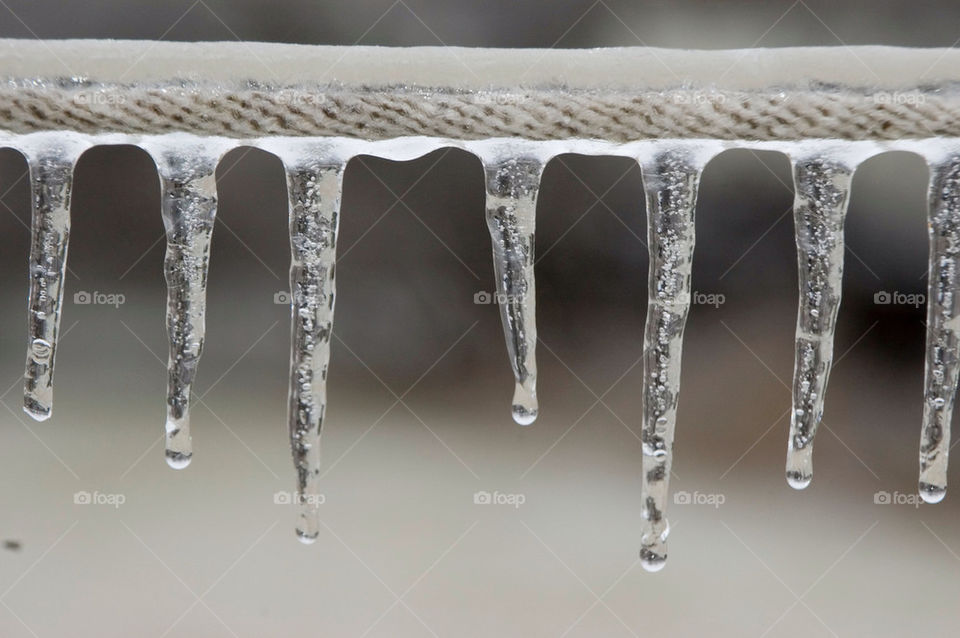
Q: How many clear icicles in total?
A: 7